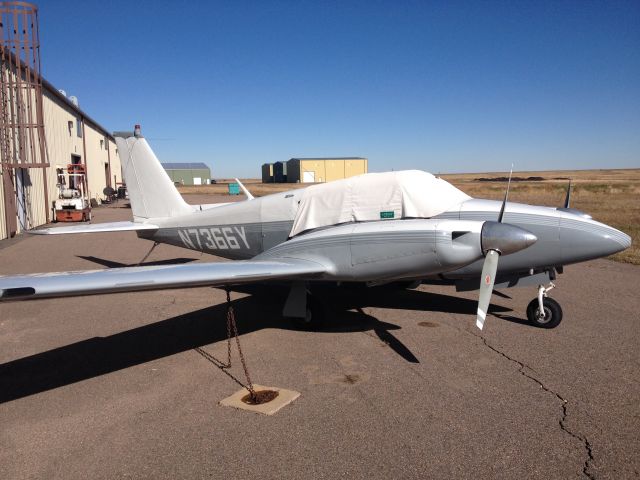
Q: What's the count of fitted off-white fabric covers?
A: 1